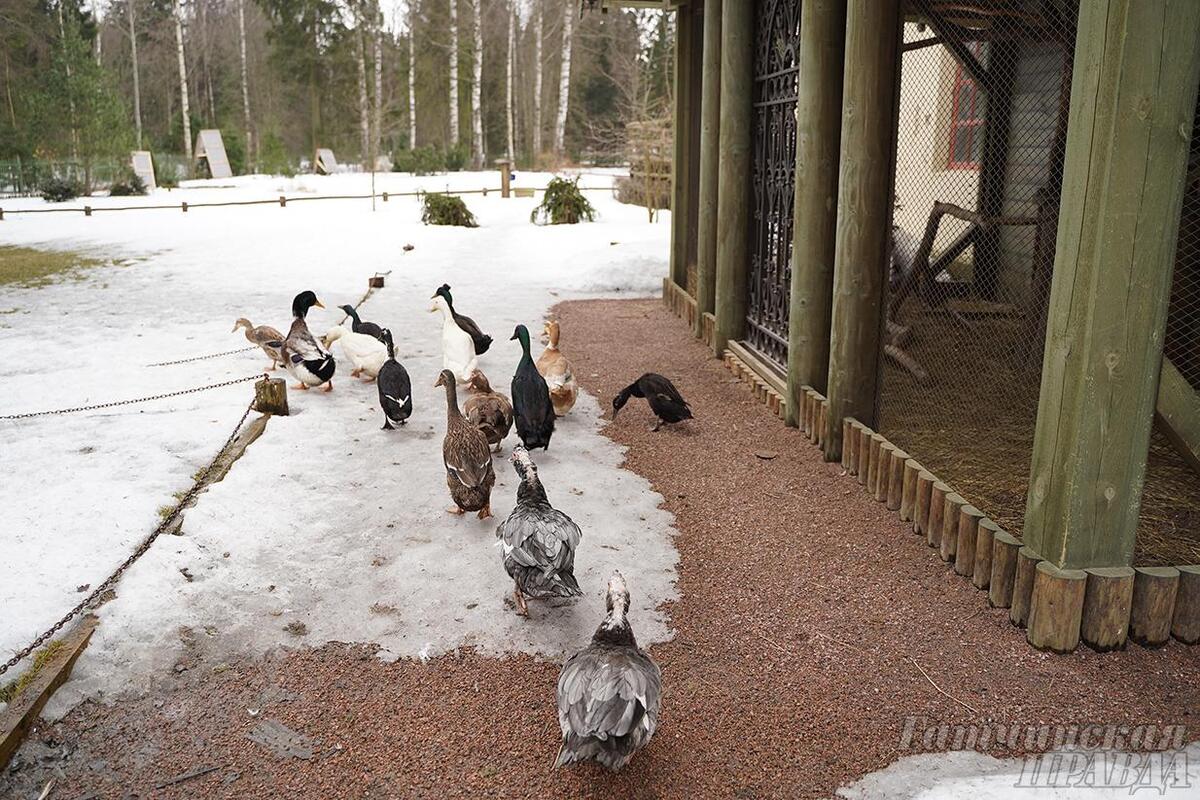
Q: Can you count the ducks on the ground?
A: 14